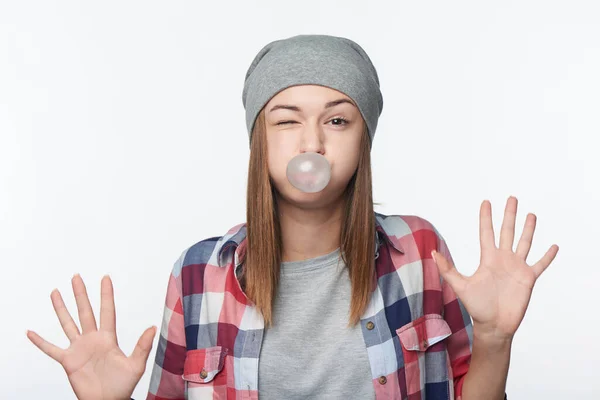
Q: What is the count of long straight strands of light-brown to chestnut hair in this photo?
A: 2